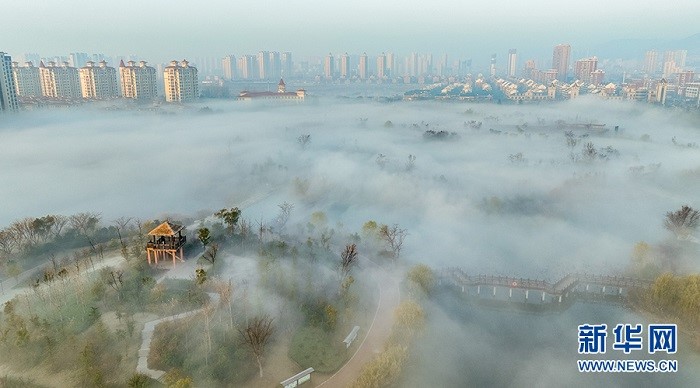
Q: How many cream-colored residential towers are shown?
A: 5